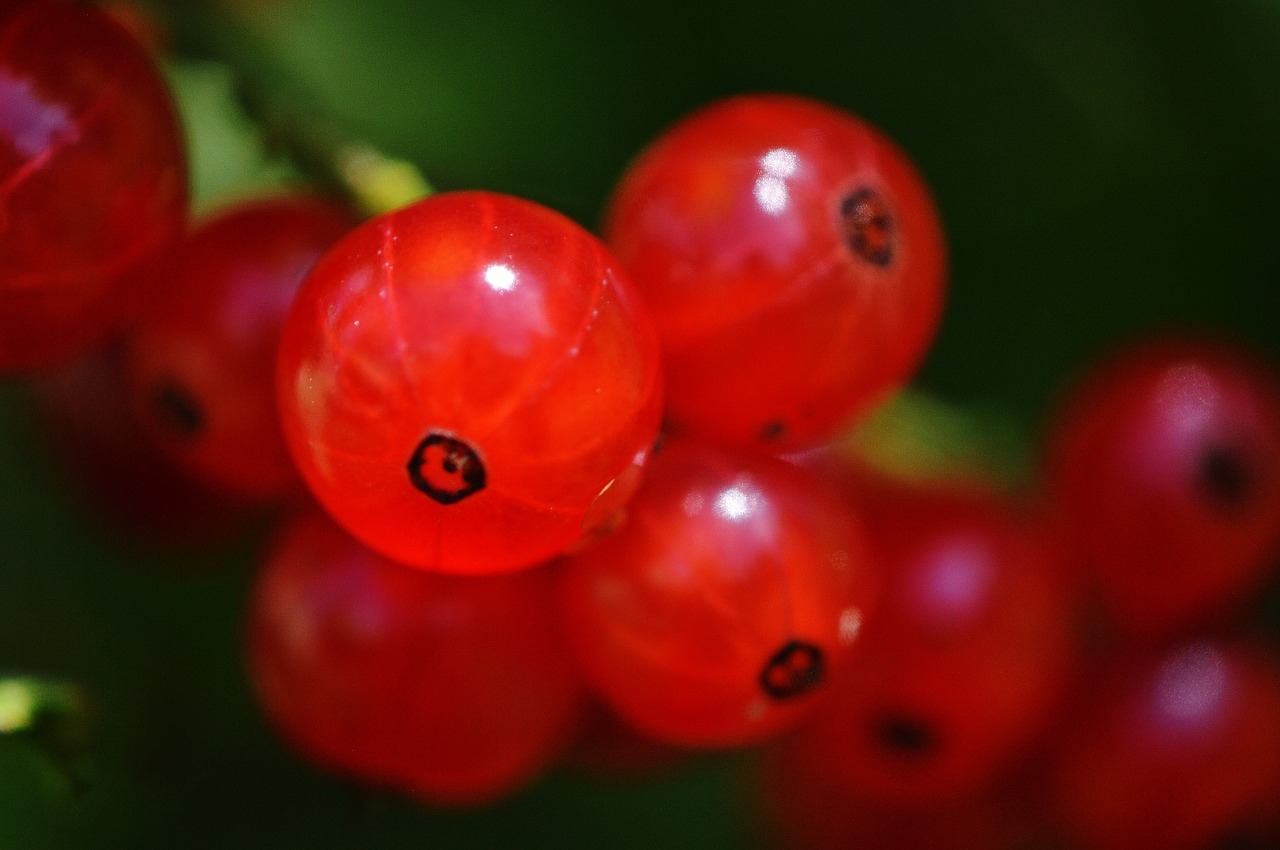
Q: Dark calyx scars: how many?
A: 6